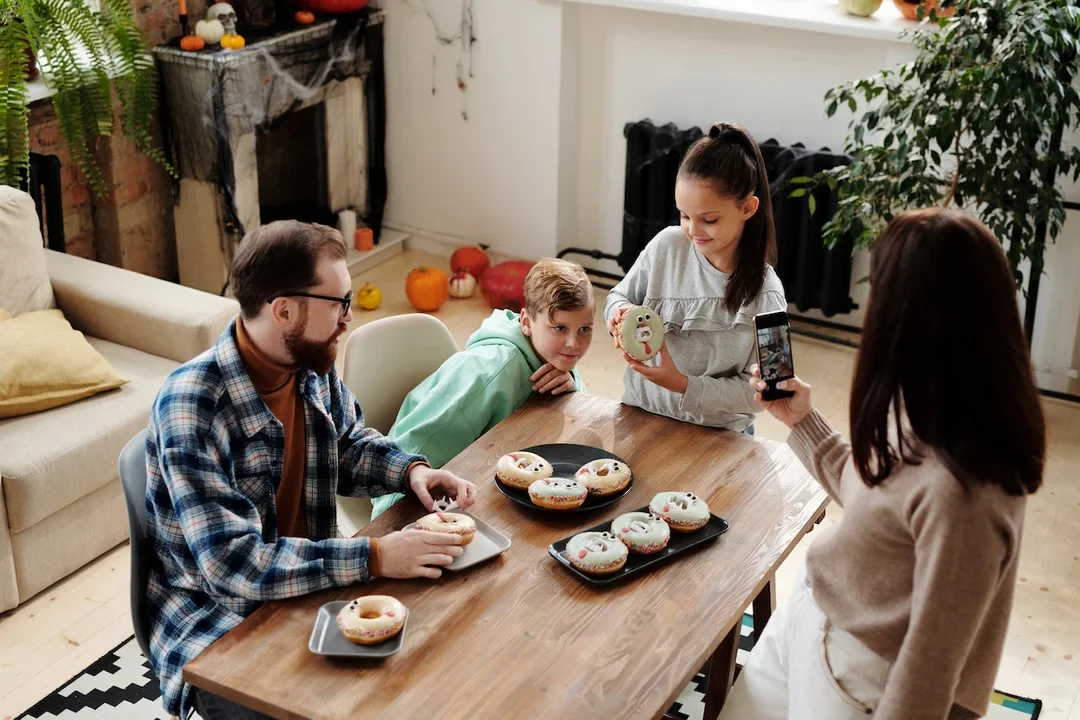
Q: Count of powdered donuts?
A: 0